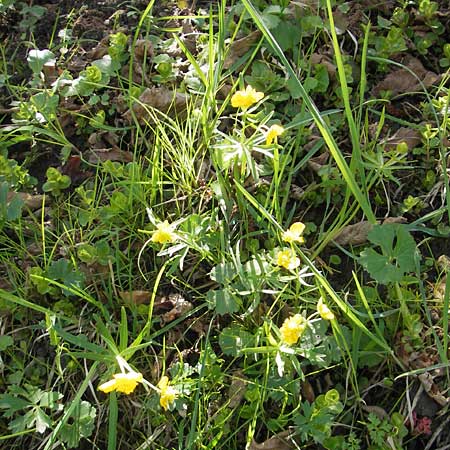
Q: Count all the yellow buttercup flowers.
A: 9